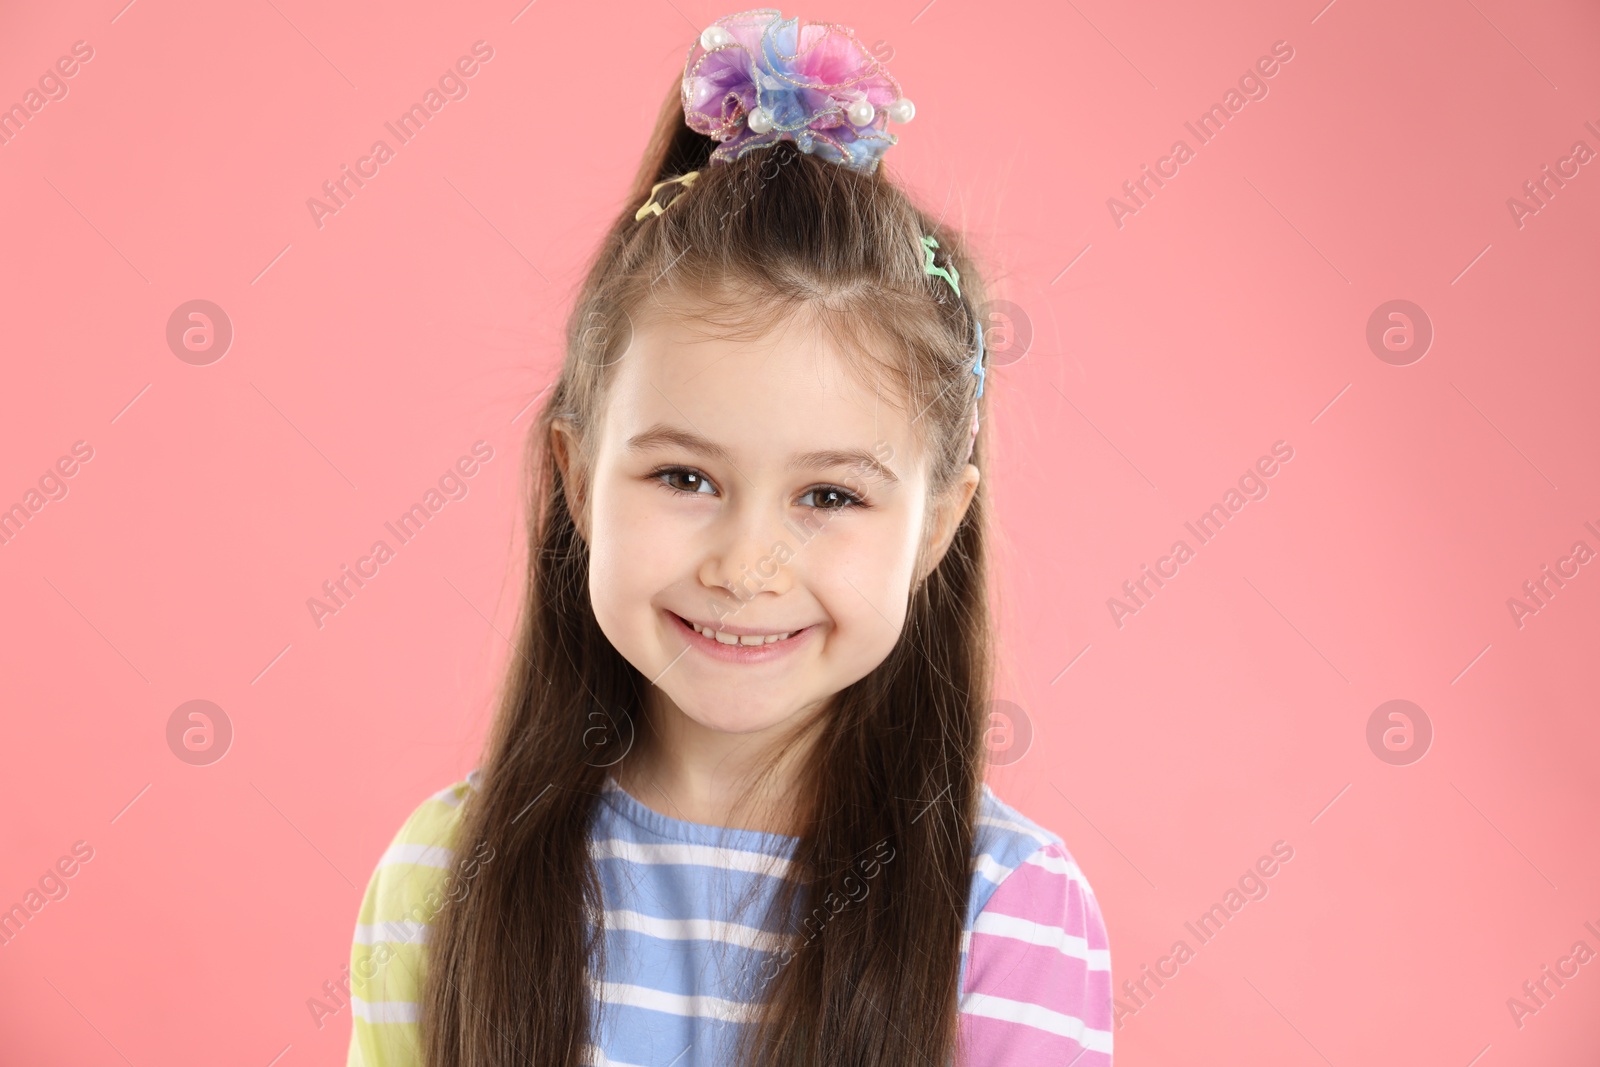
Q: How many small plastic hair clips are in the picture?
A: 4